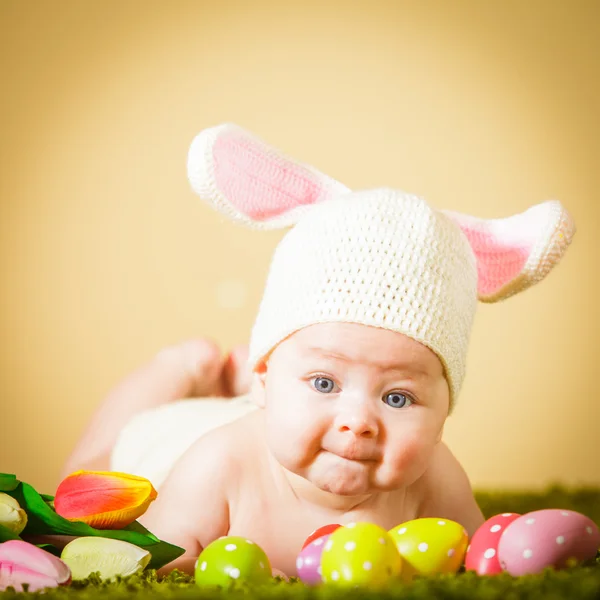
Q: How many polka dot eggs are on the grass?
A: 7